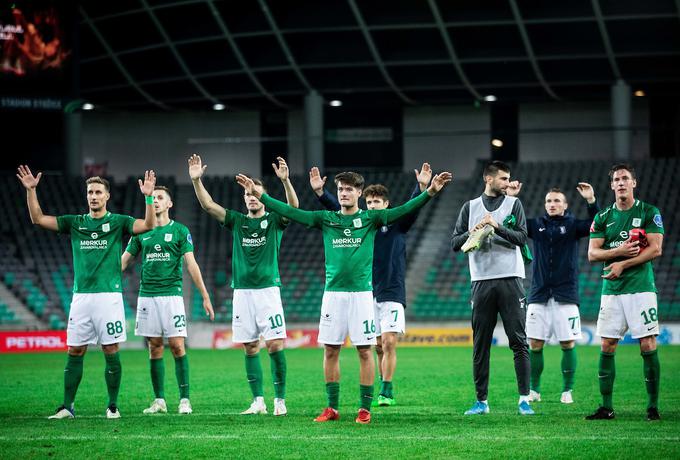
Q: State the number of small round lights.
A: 6